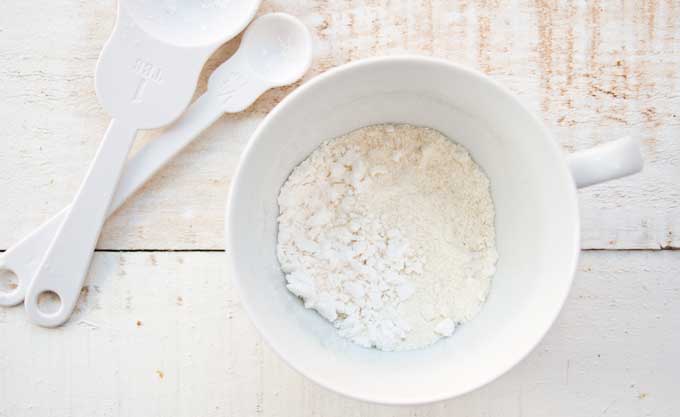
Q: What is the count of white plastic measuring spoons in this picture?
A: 2